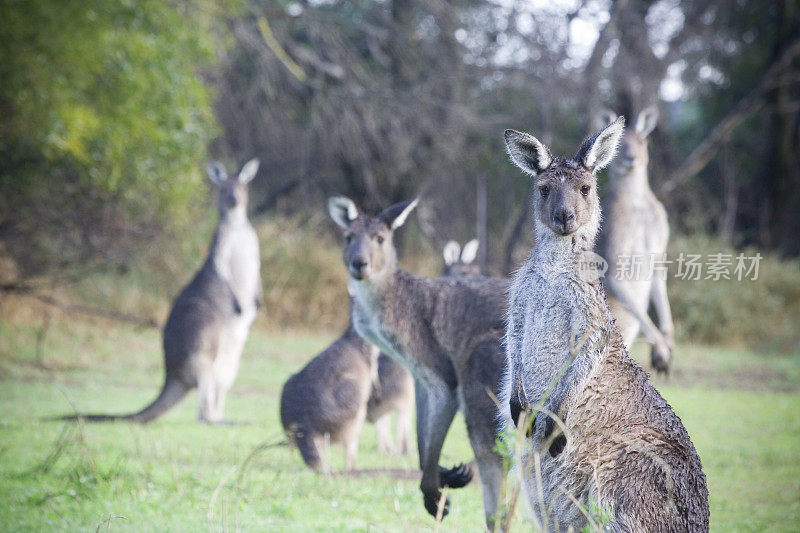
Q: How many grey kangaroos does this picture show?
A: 6